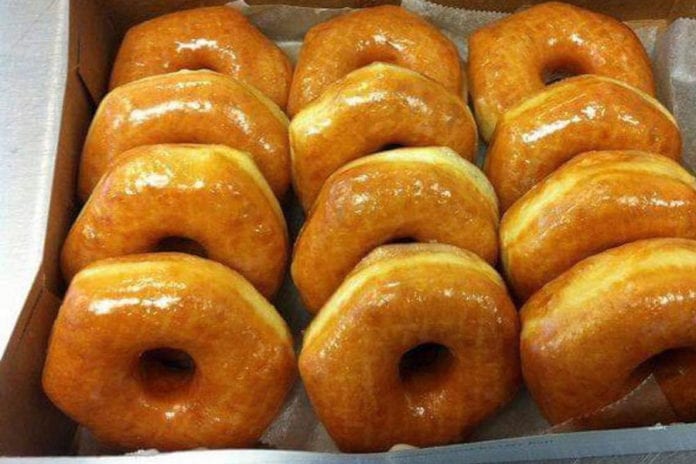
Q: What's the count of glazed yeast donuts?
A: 12